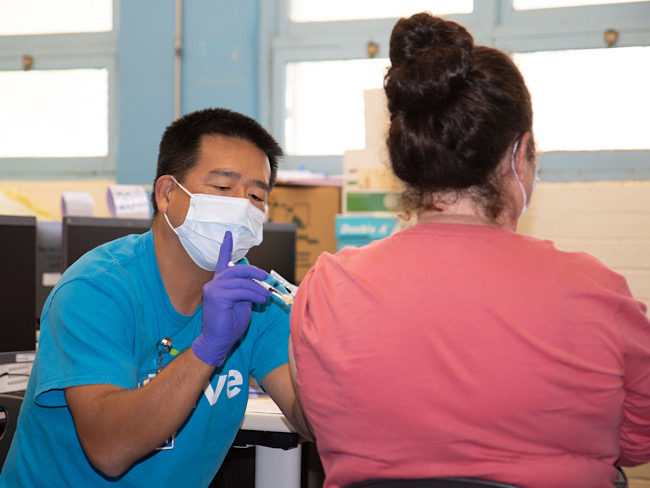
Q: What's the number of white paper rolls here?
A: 2